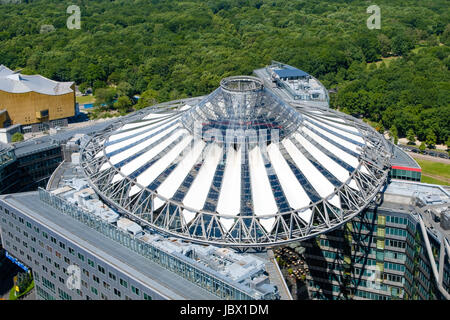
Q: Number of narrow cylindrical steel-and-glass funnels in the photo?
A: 1